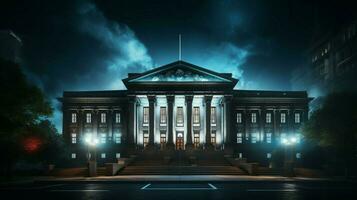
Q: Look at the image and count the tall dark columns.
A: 6